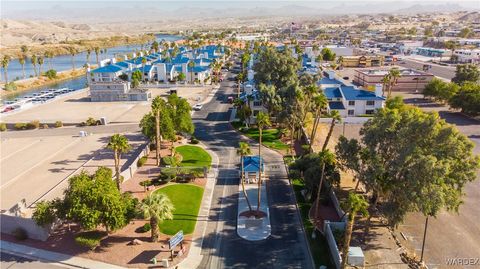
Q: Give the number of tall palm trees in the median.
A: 2